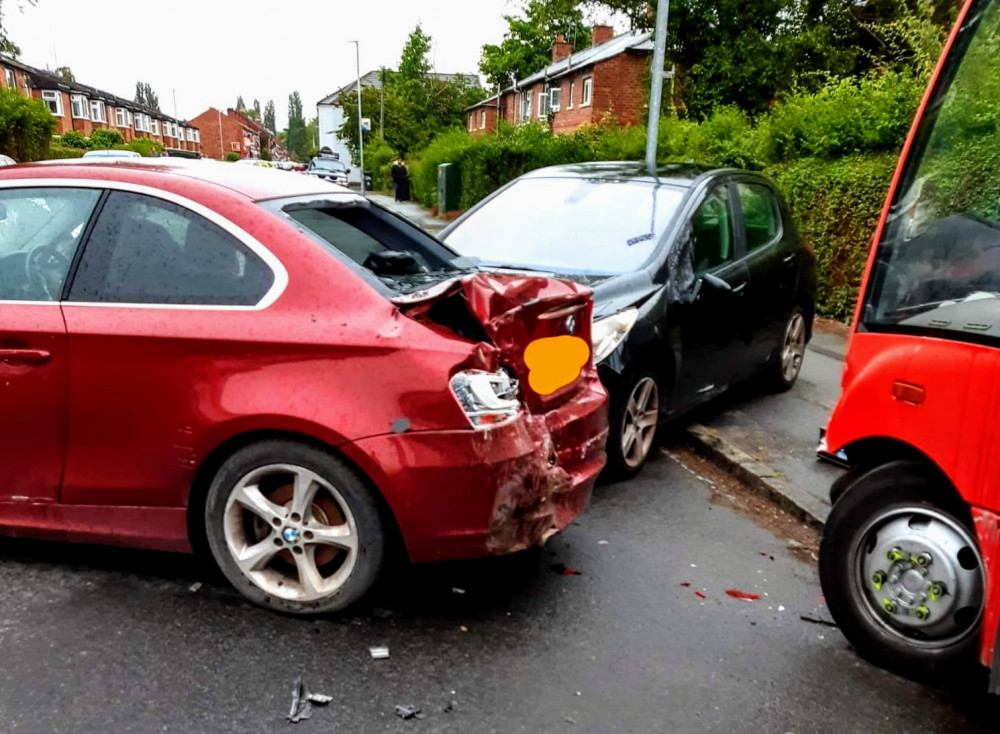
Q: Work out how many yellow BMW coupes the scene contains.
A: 0